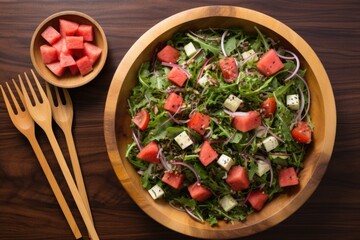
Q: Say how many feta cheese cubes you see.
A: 11